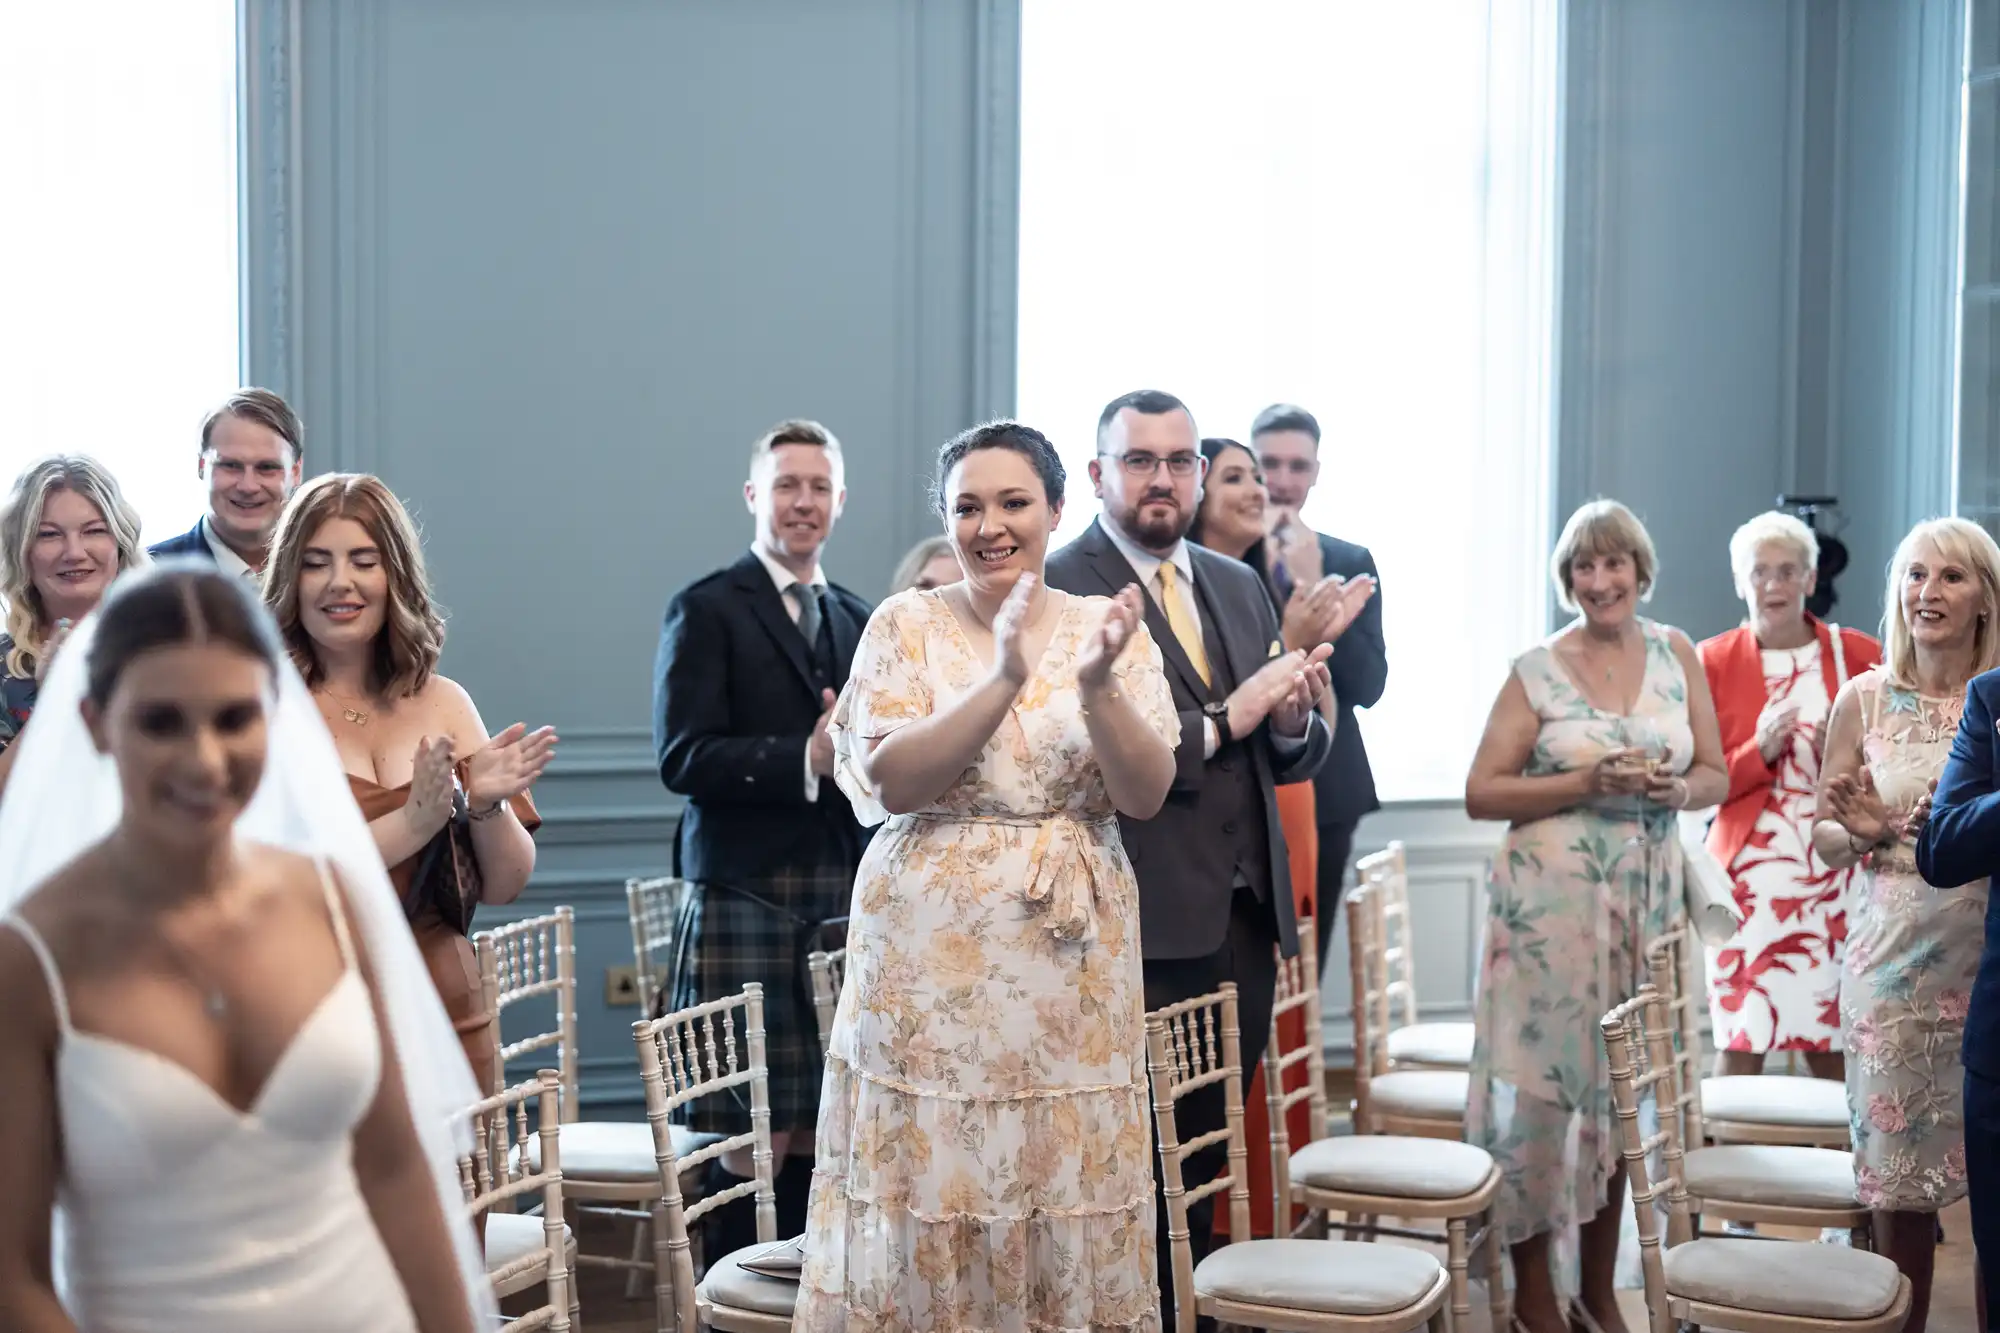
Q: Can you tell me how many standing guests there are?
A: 13